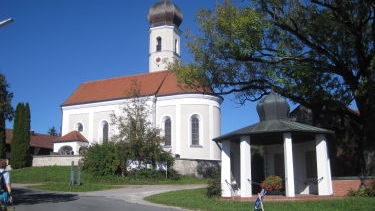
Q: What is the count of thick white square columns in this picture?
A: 4